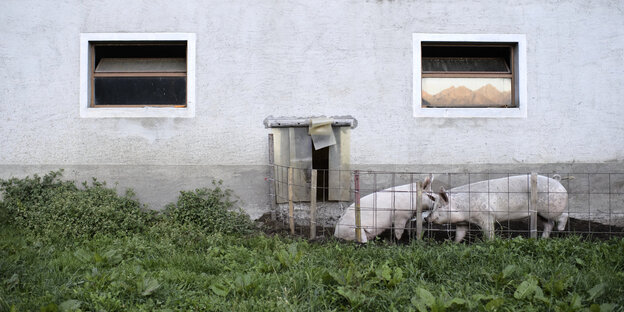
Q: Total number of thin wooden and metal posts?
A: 6